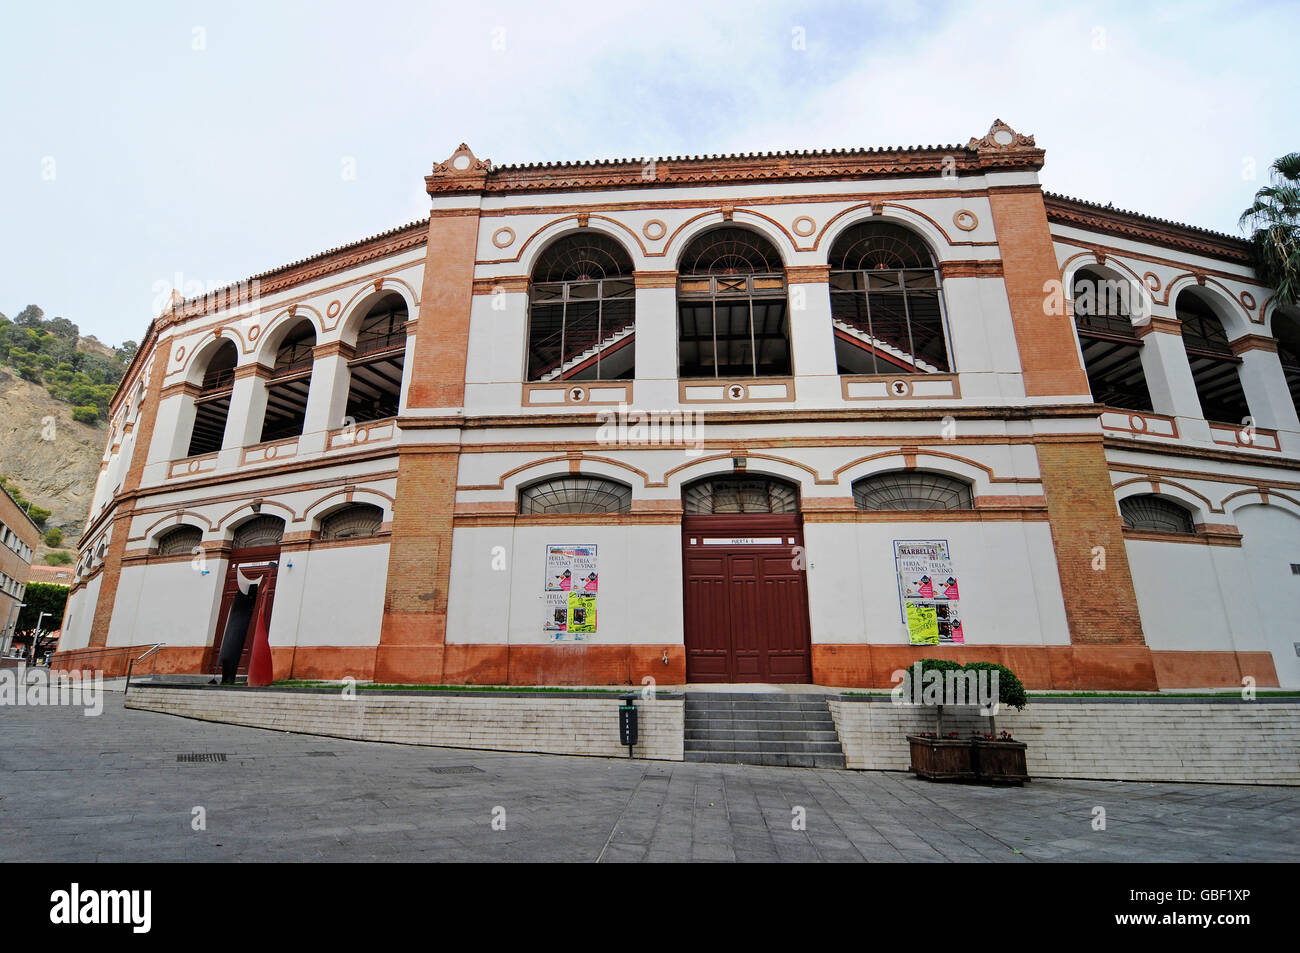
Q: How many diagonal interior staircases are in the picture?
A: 2